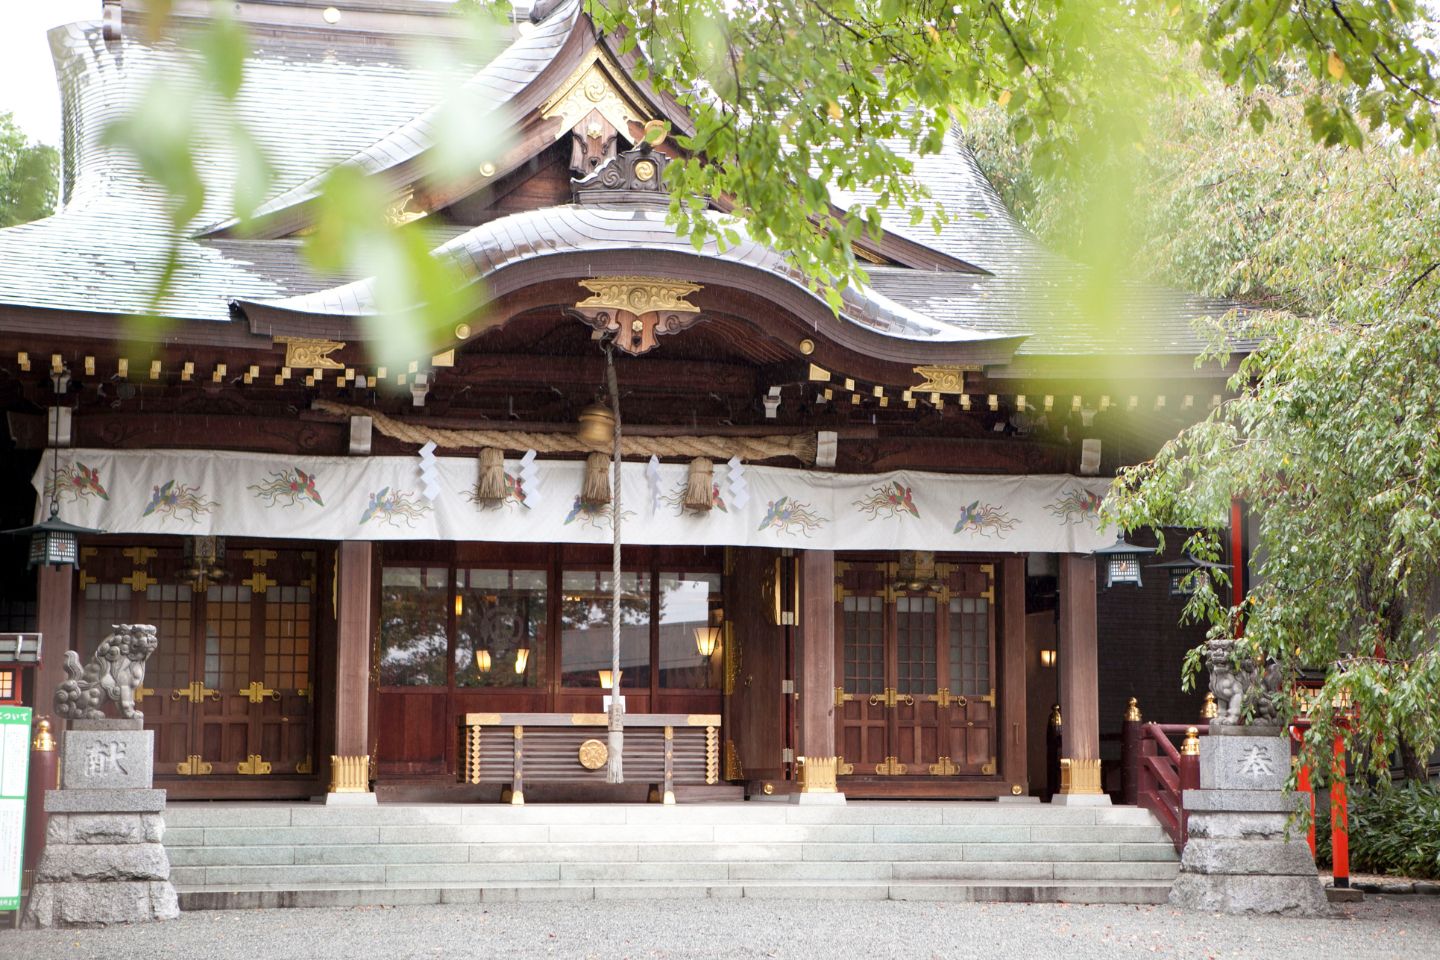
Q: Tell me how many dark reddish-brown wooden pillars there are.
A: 4